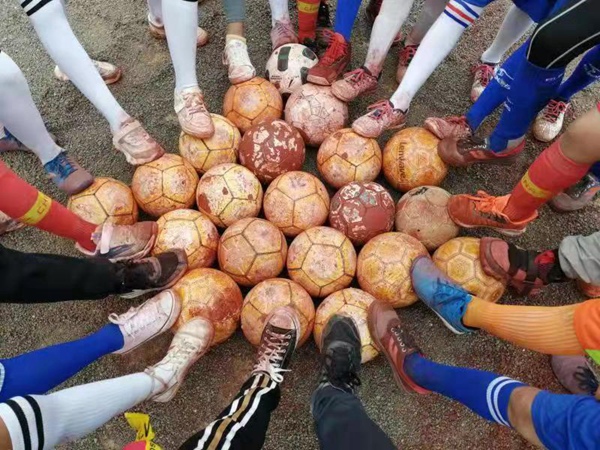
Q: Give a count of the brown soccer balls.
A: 2